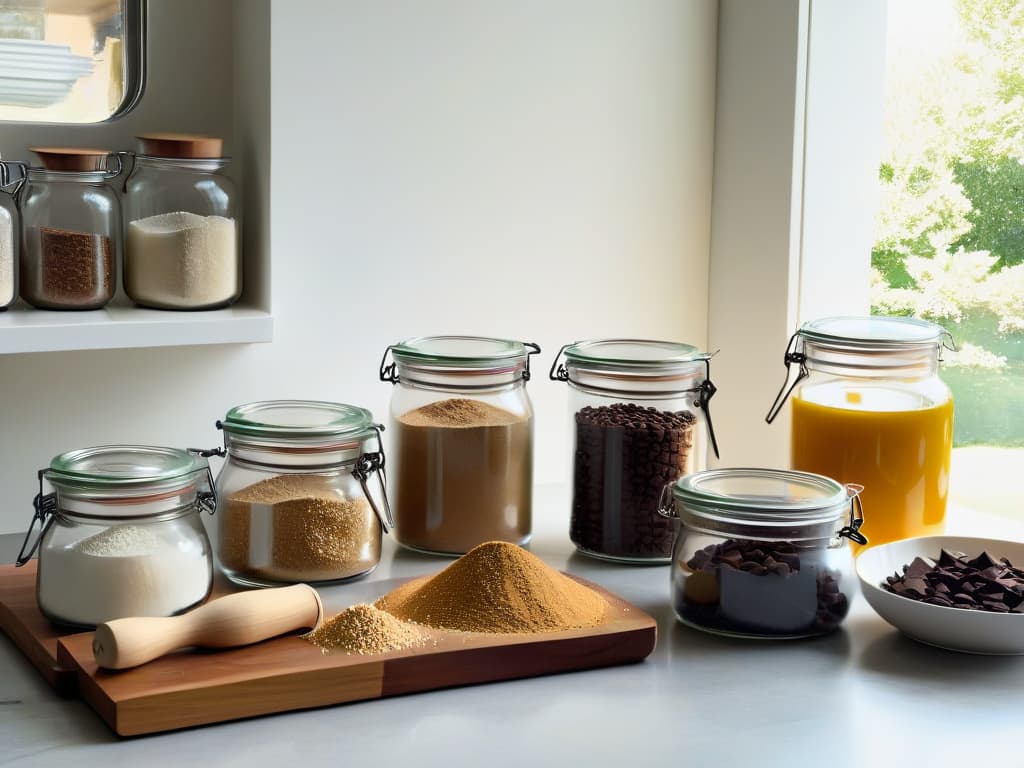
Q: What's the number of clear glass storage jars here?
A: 9